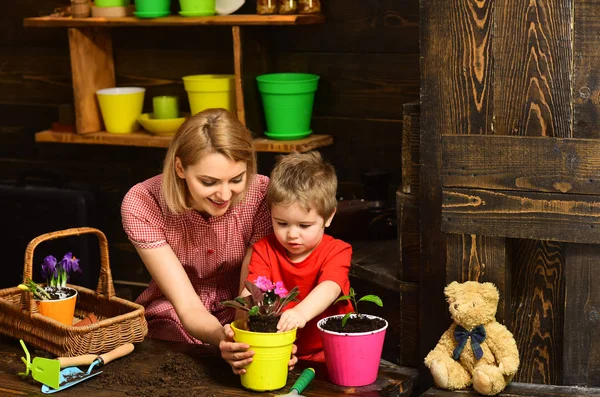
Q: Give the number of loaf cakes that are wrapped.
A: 0